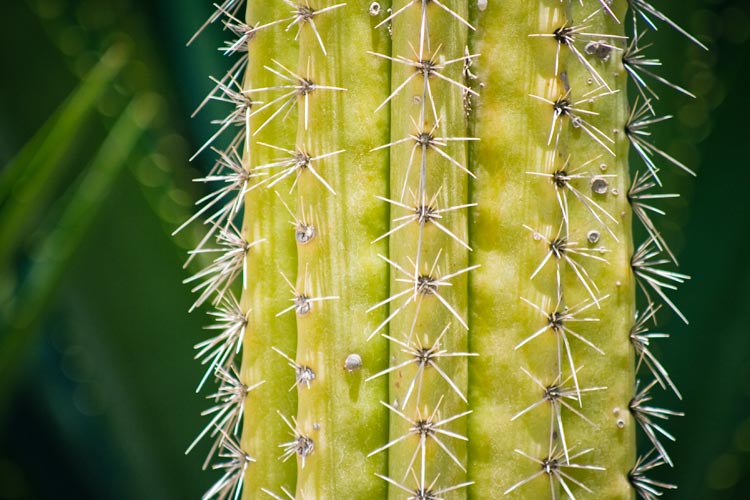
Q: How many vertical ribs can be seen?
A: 5